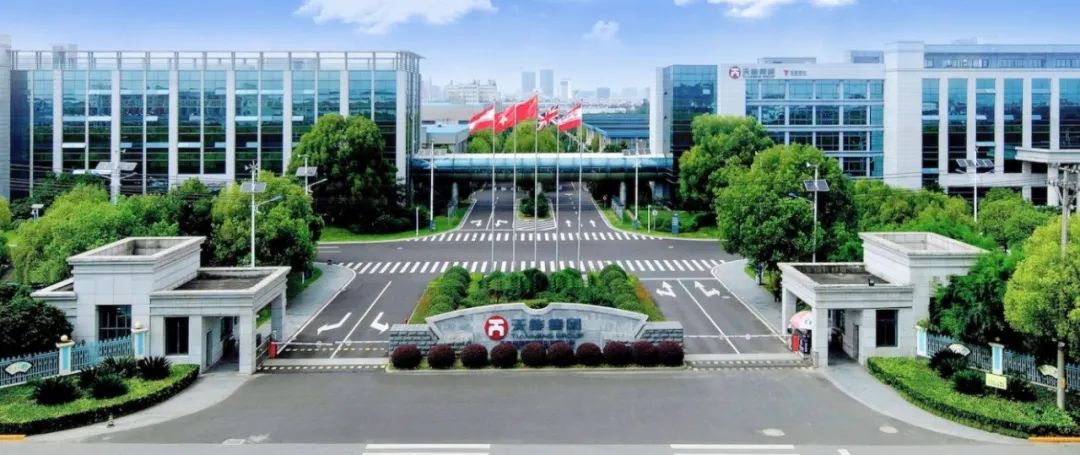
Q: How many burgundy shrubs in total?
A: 10